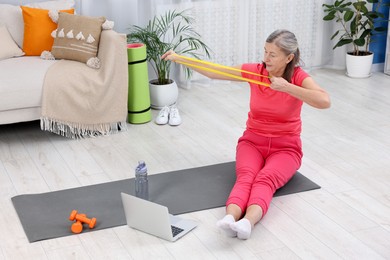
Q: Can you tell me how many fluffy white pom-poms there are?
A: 4